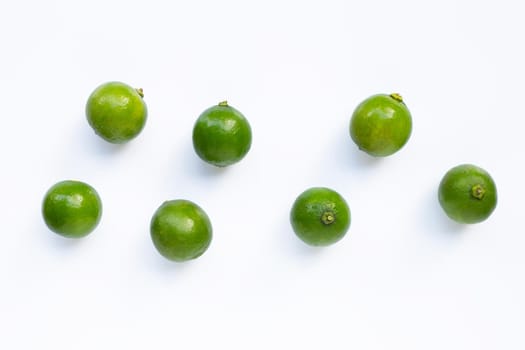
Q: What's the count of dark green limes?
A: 5